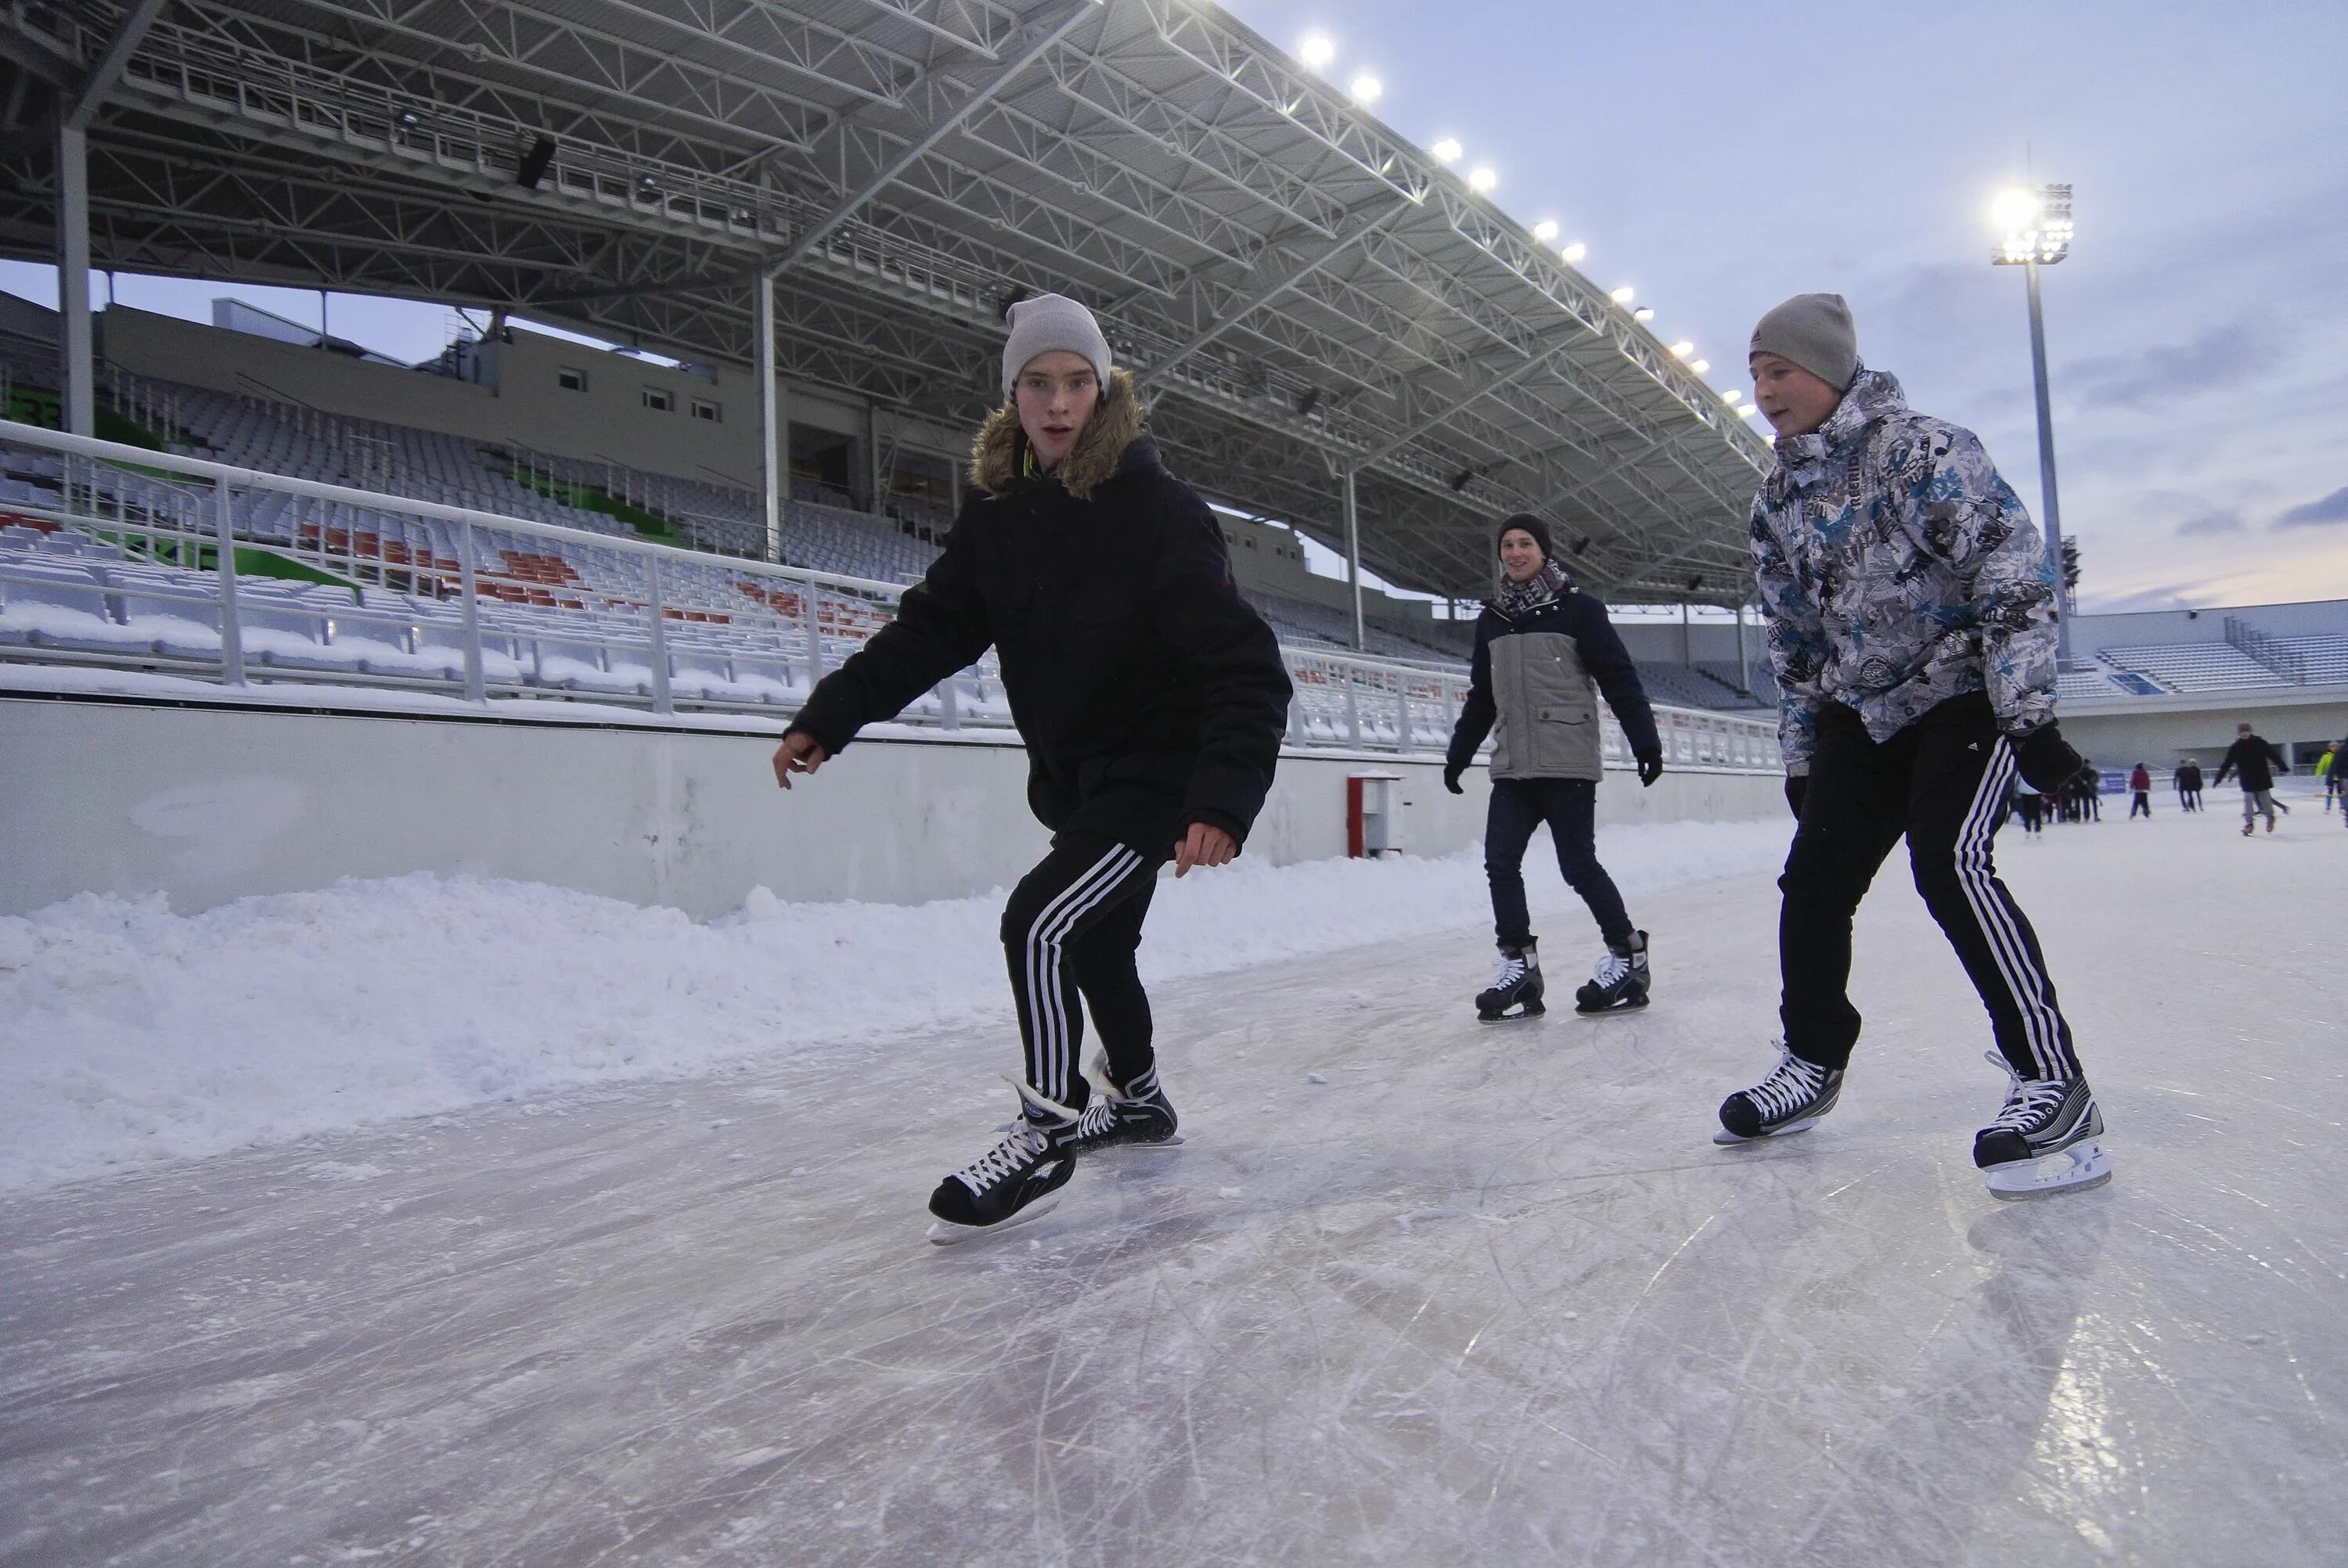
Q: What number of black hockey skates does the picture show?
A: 6